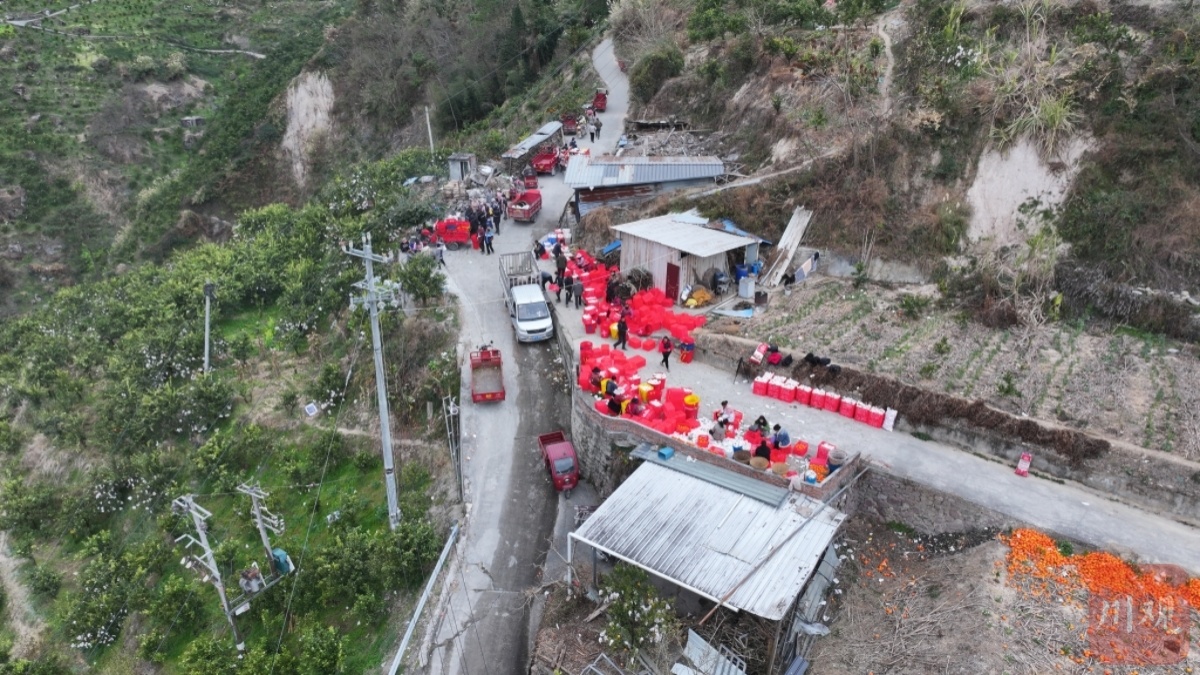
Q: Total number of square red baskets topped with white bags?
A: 12